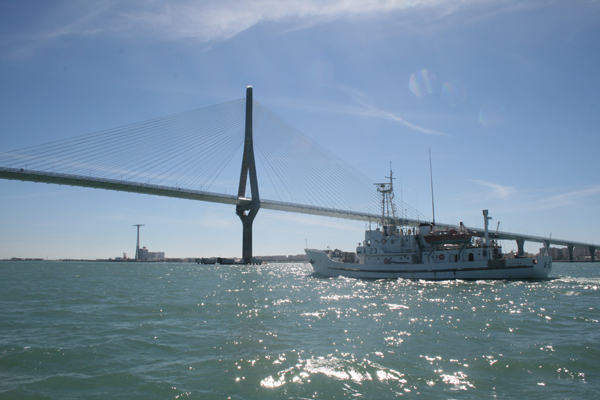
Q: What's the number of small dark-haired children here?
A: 0